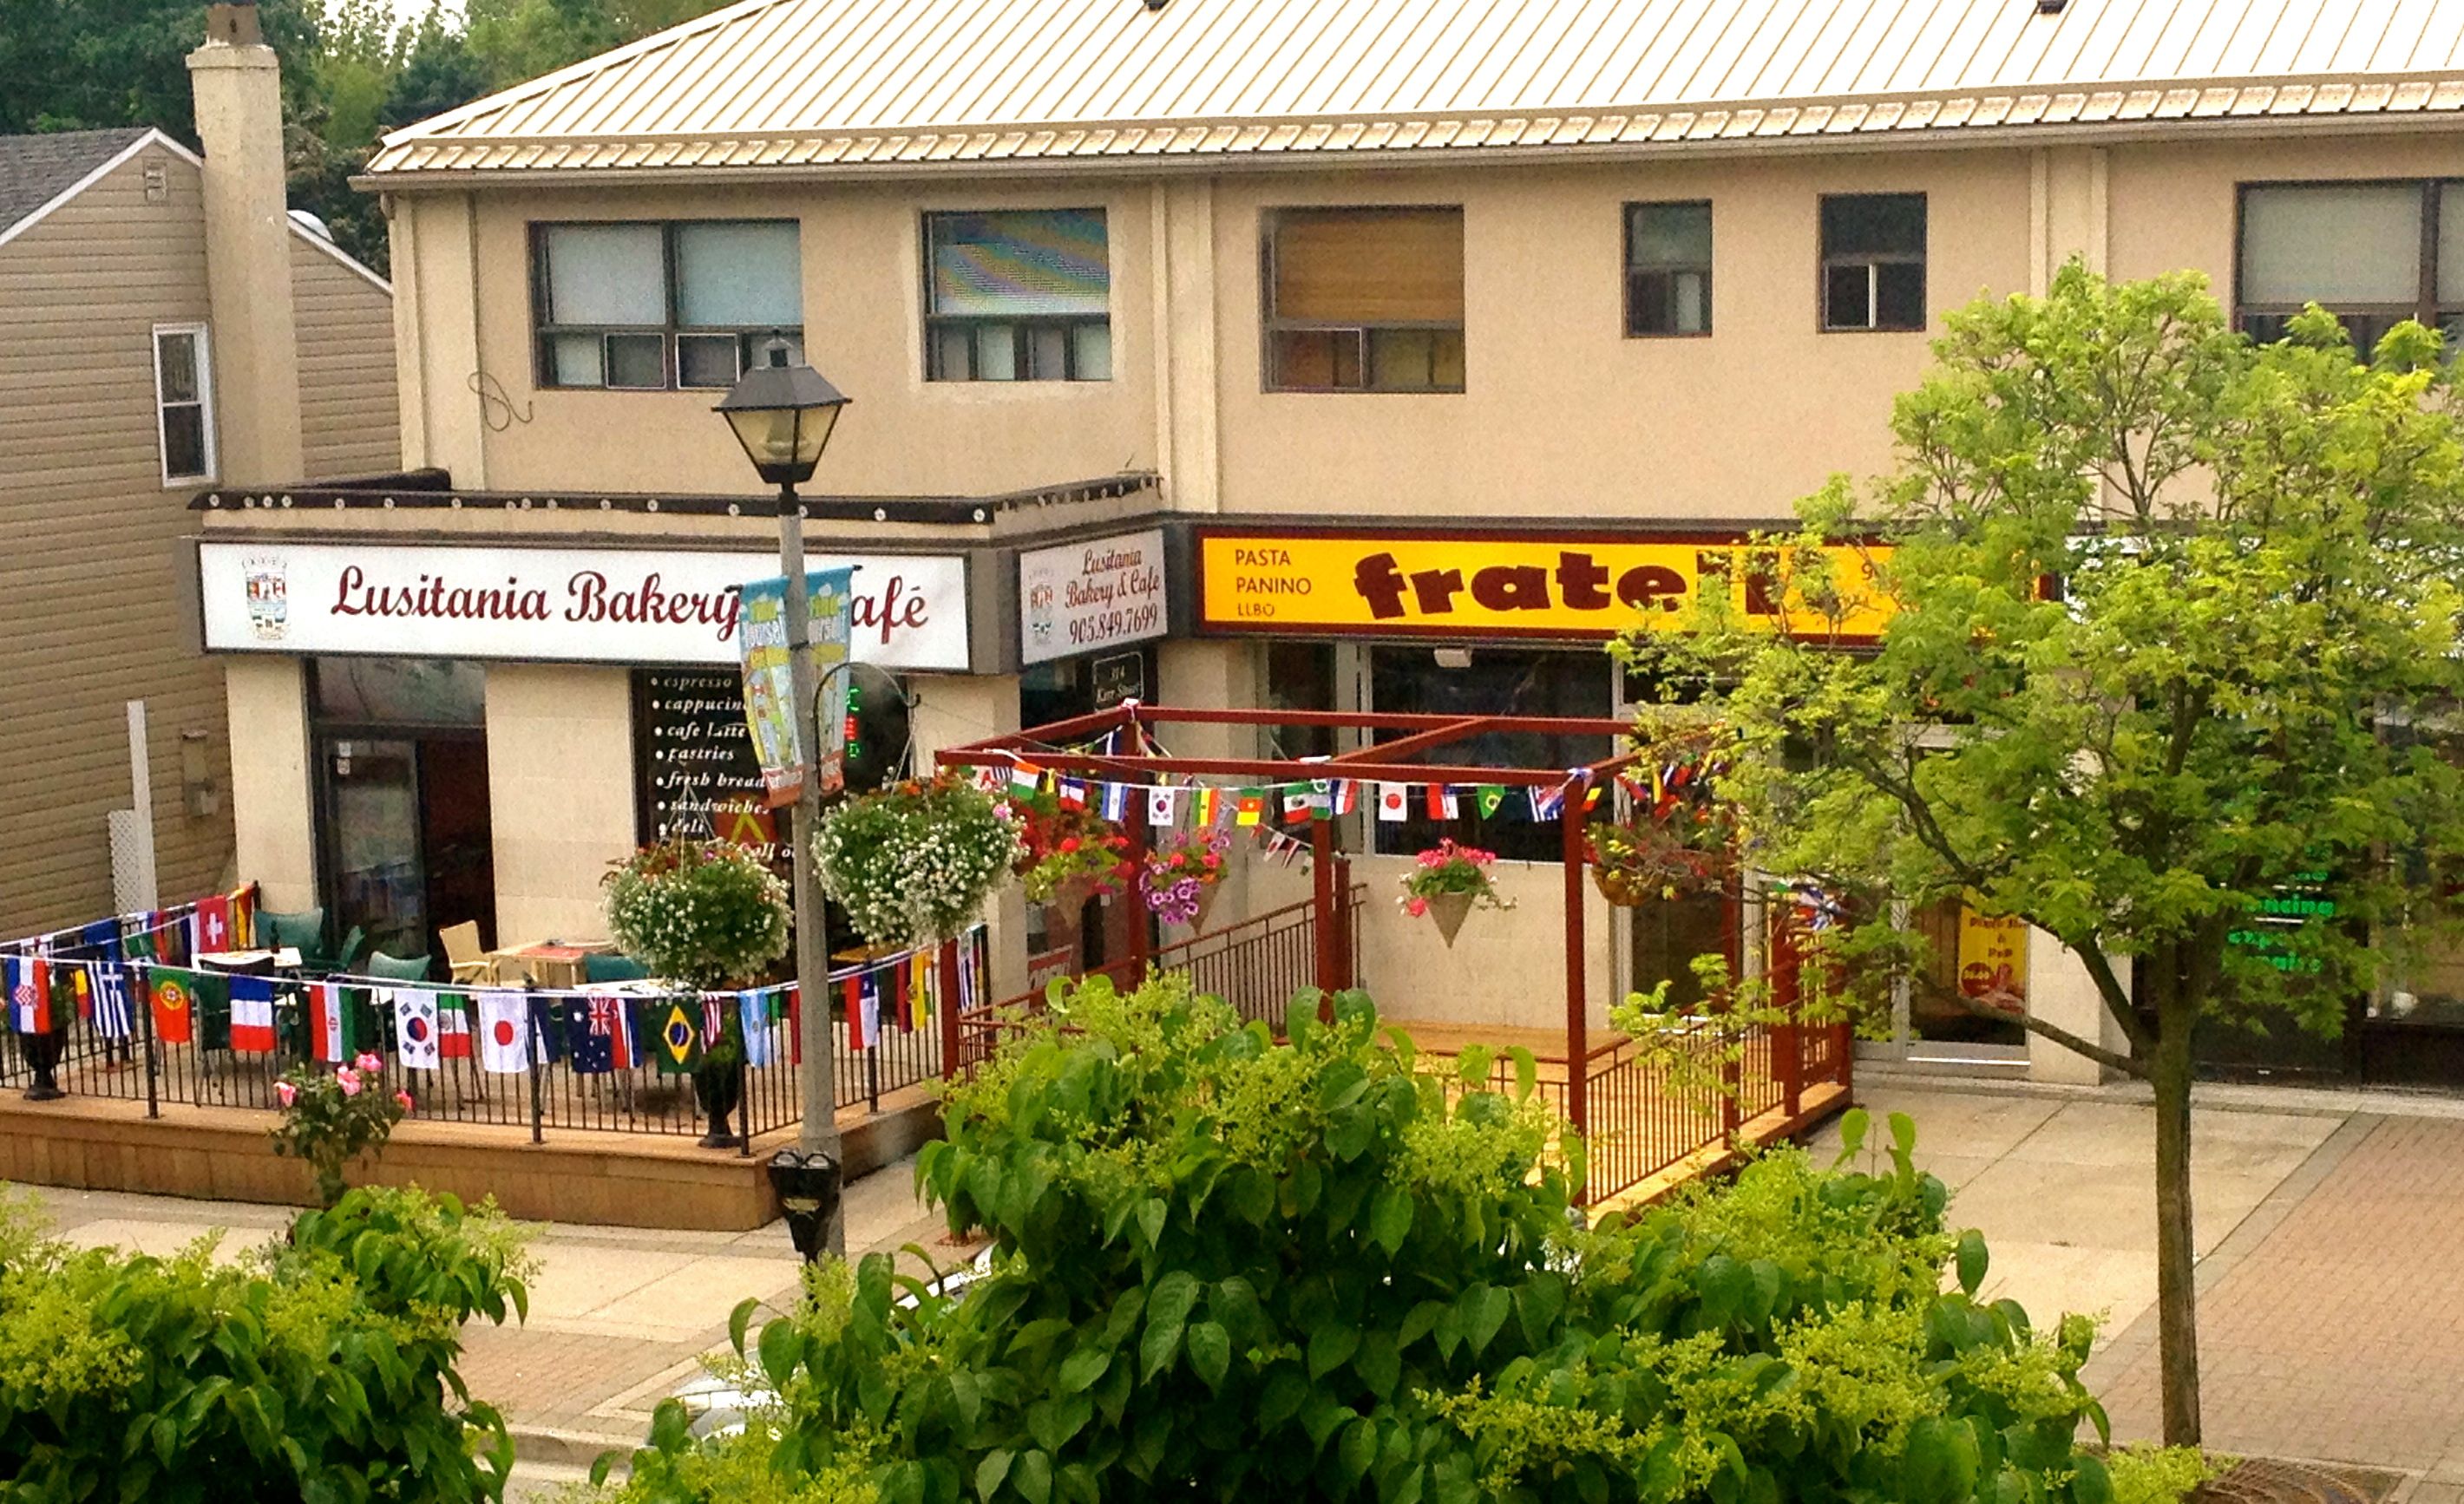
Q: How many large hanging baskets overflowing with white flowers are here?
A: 2